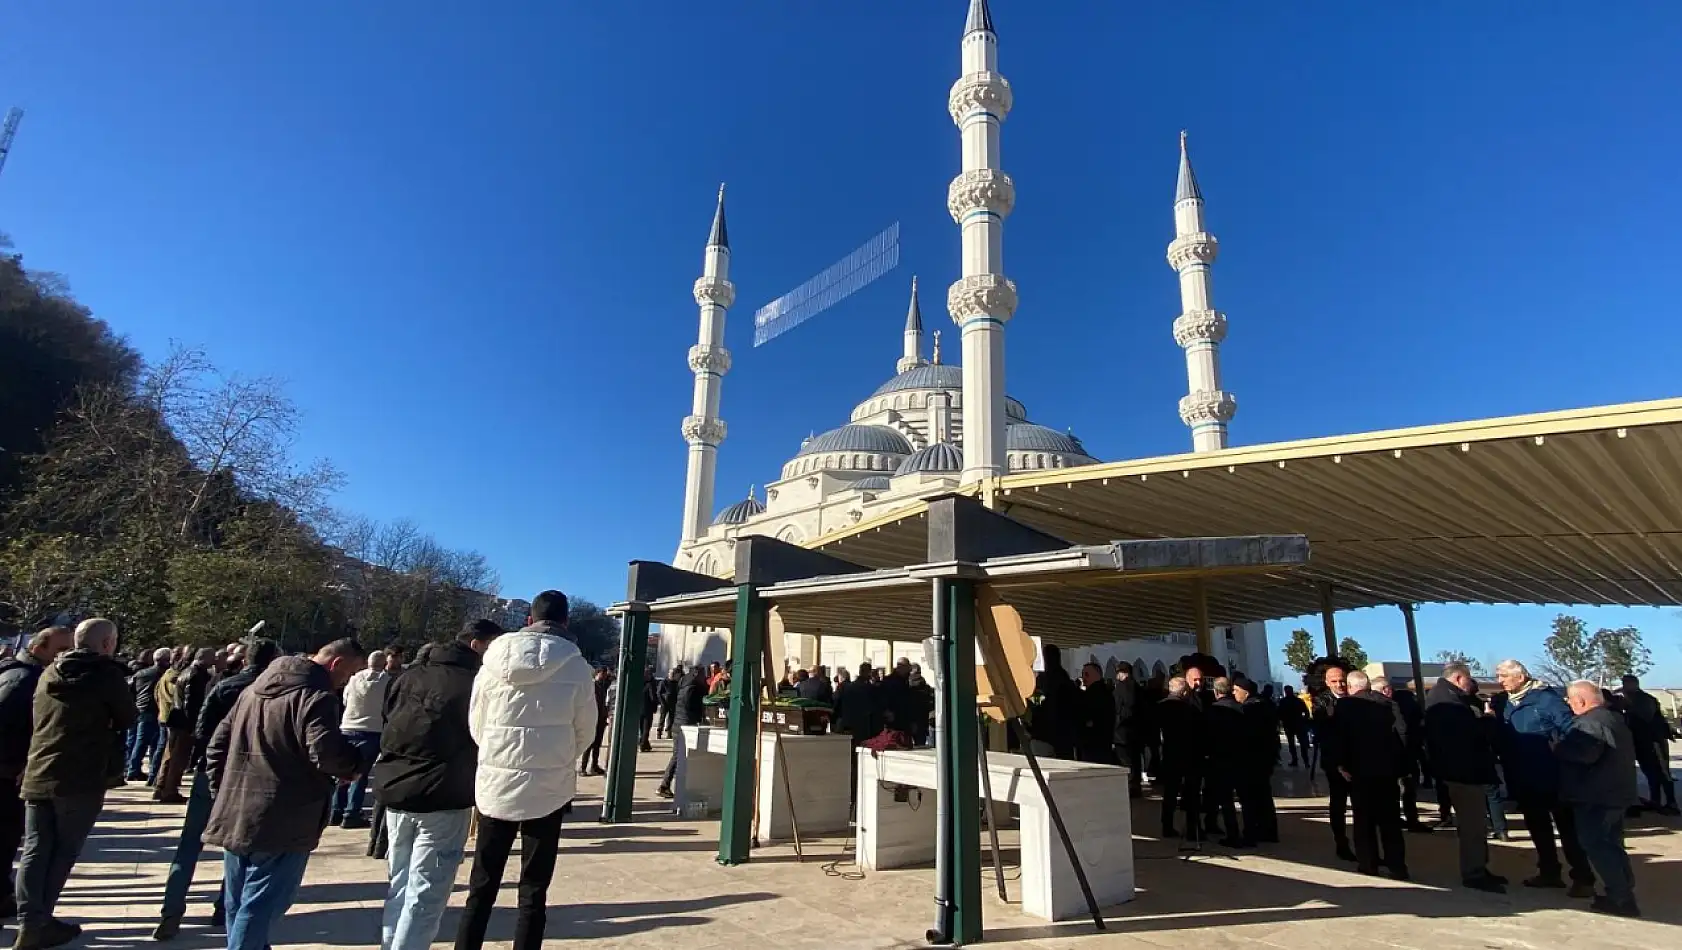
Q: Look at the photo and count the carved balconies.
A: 10